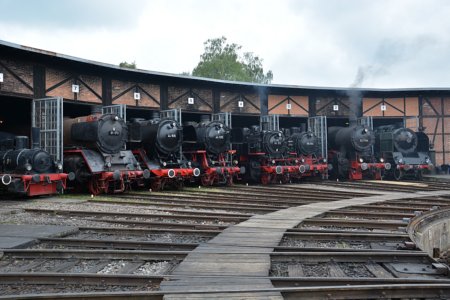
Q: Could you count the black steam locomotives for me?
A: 8